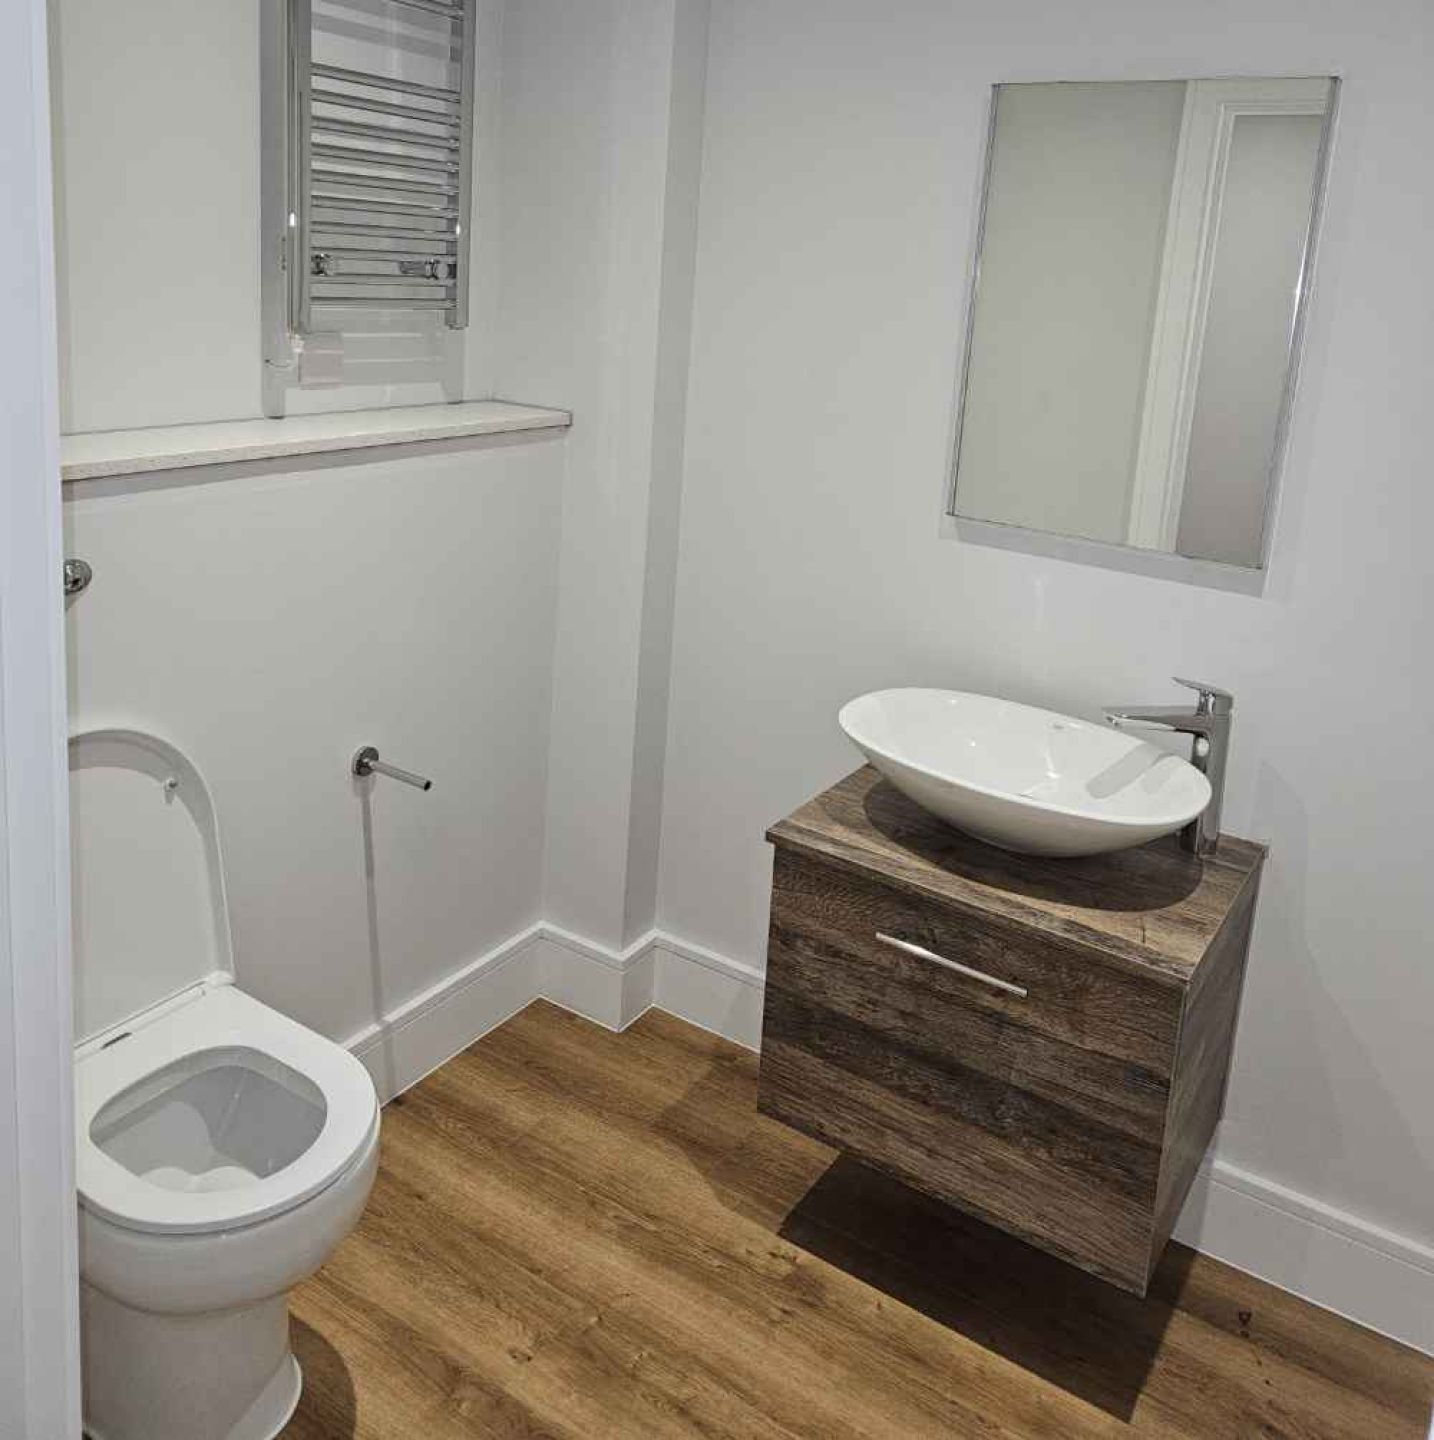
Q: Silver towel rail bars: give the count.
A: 11